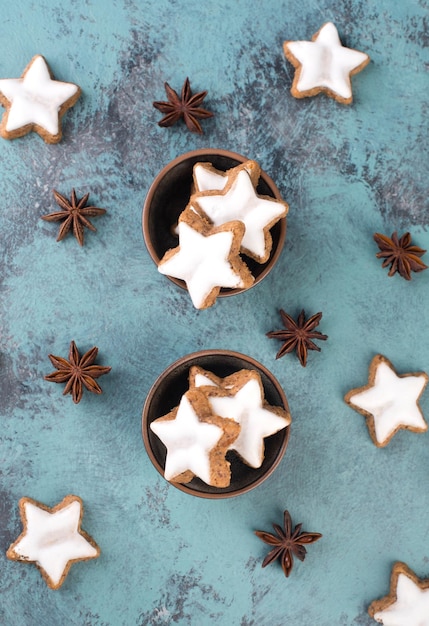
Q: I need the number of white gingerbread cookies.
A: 11